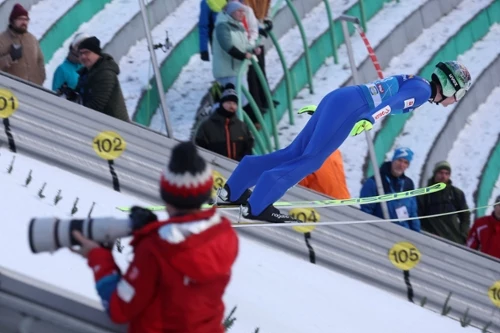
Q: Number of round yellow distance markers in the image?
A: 6